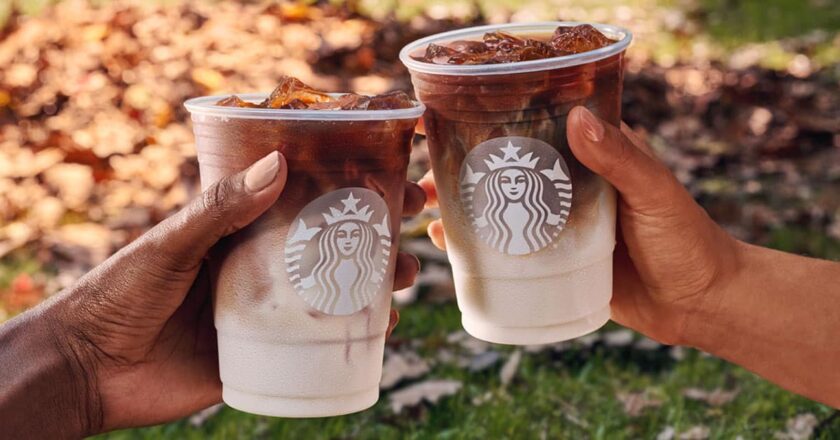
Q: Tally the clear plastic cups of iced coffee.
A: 2